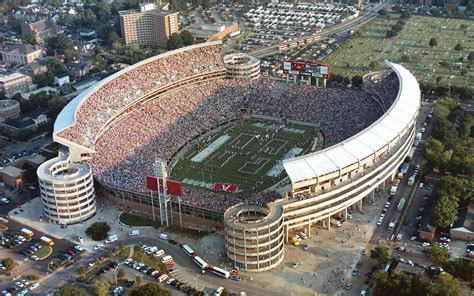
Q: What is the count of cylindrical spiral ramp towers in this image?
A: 4